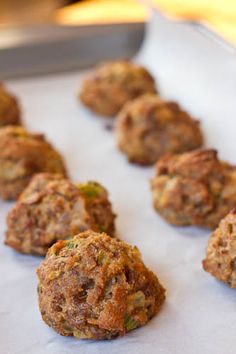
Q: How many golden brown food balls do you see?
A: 8